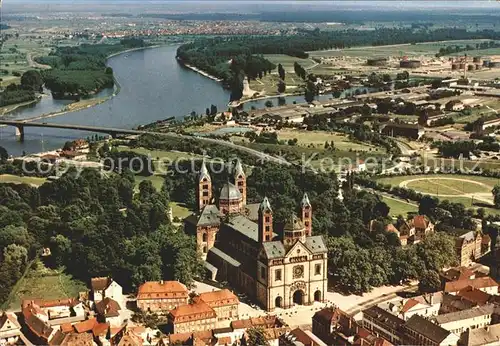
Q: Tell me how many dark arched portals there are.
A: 3